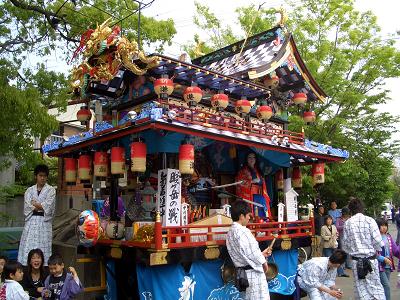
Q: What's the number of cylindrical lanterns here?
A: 9